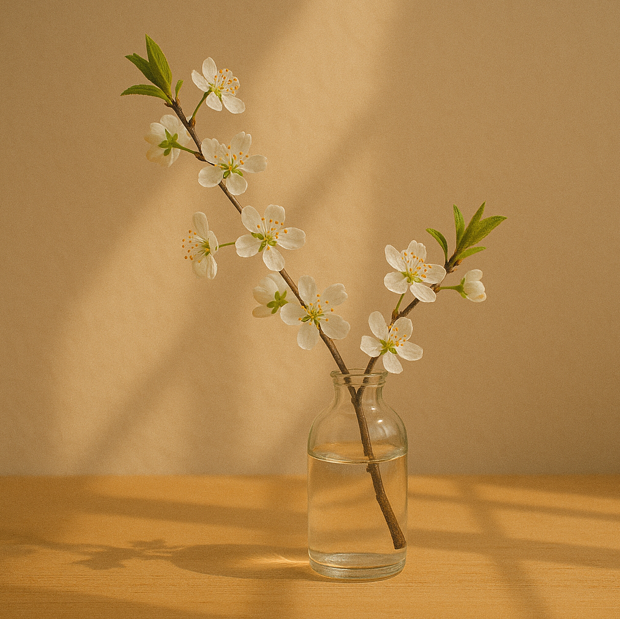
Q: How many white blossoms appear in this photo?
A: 10